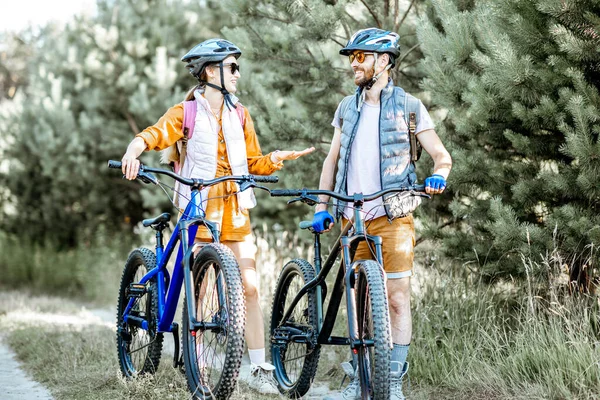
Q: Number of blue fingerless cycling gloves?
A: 2